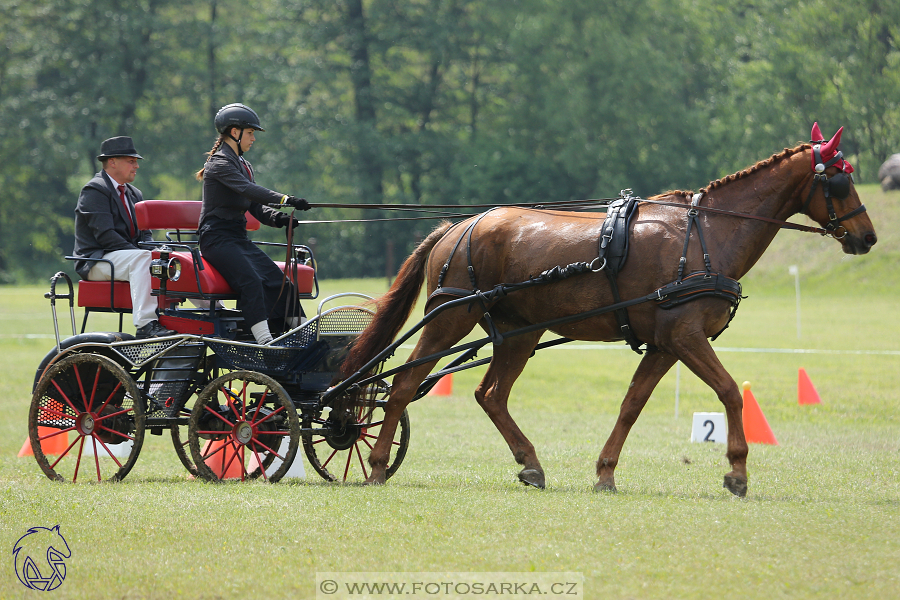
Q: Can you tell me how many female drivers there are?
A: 1